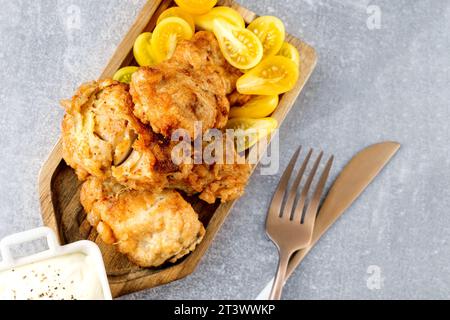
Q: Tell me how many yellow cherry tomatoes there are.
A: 12